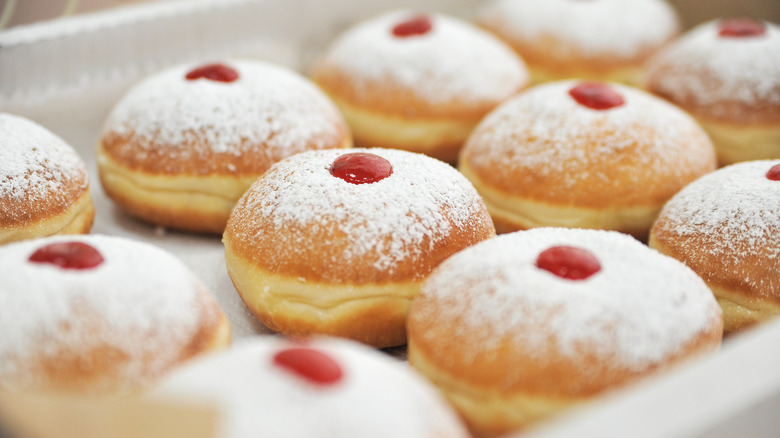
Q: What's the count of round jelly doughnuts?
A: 11